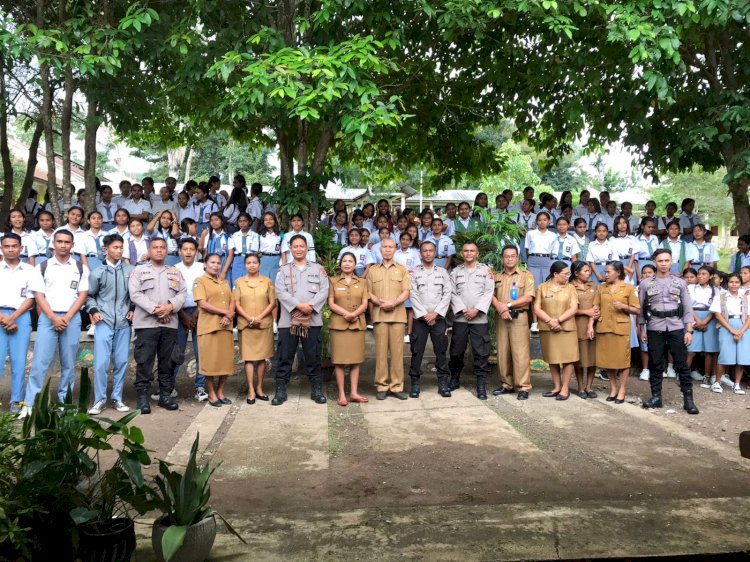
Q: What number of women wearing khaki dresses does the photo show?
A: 6